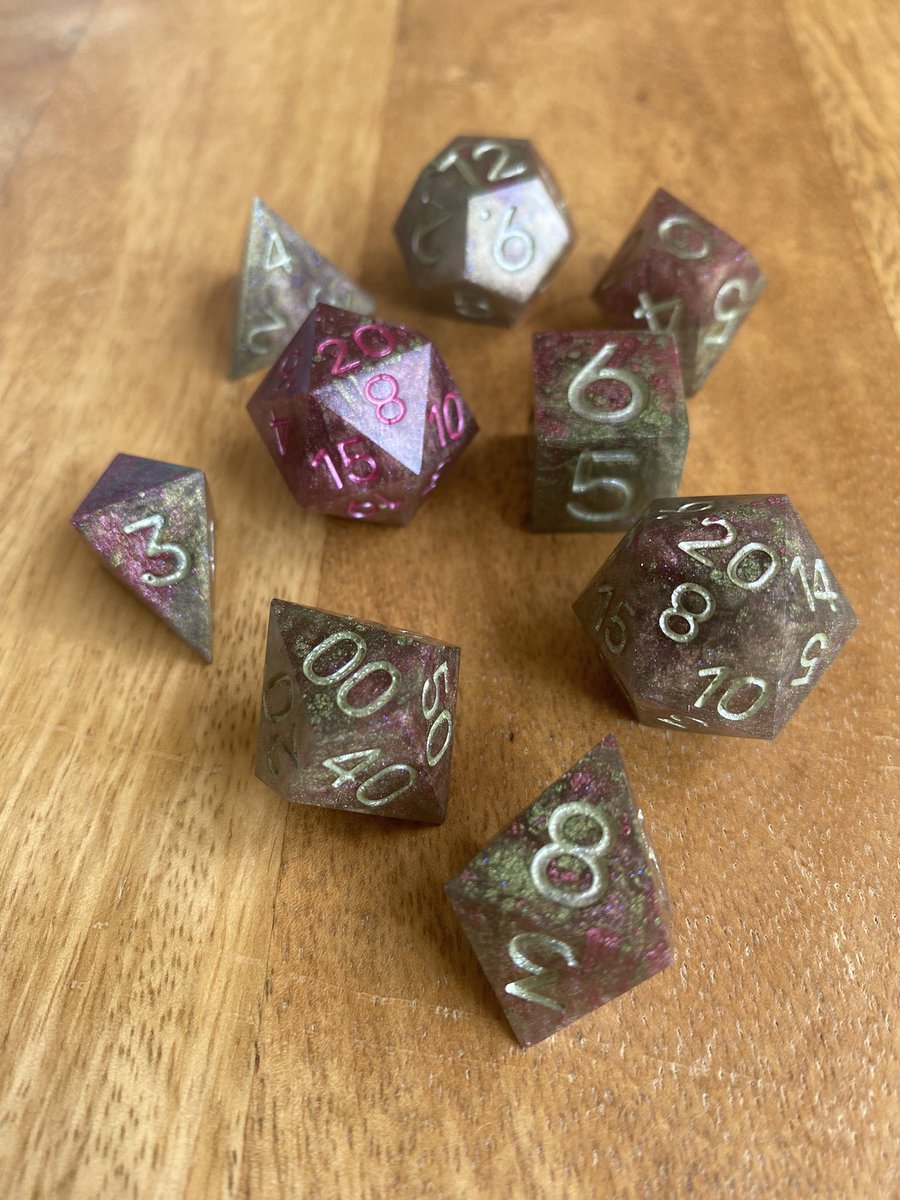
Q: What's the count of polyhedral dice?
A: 9